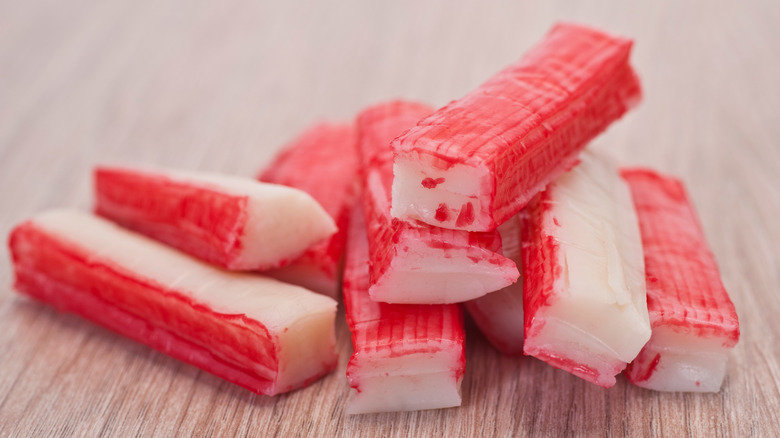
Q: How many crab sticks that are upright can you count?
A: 0